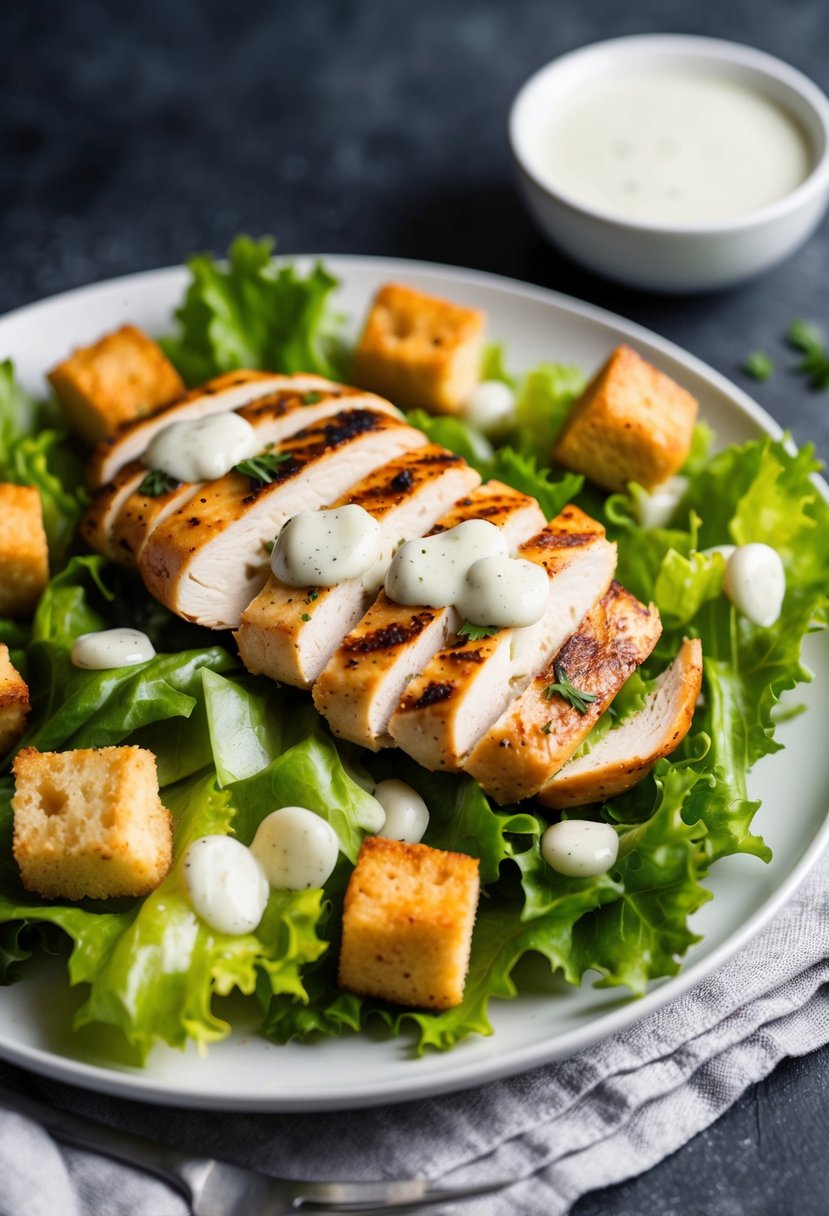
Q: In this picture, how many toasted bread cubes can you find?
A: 7